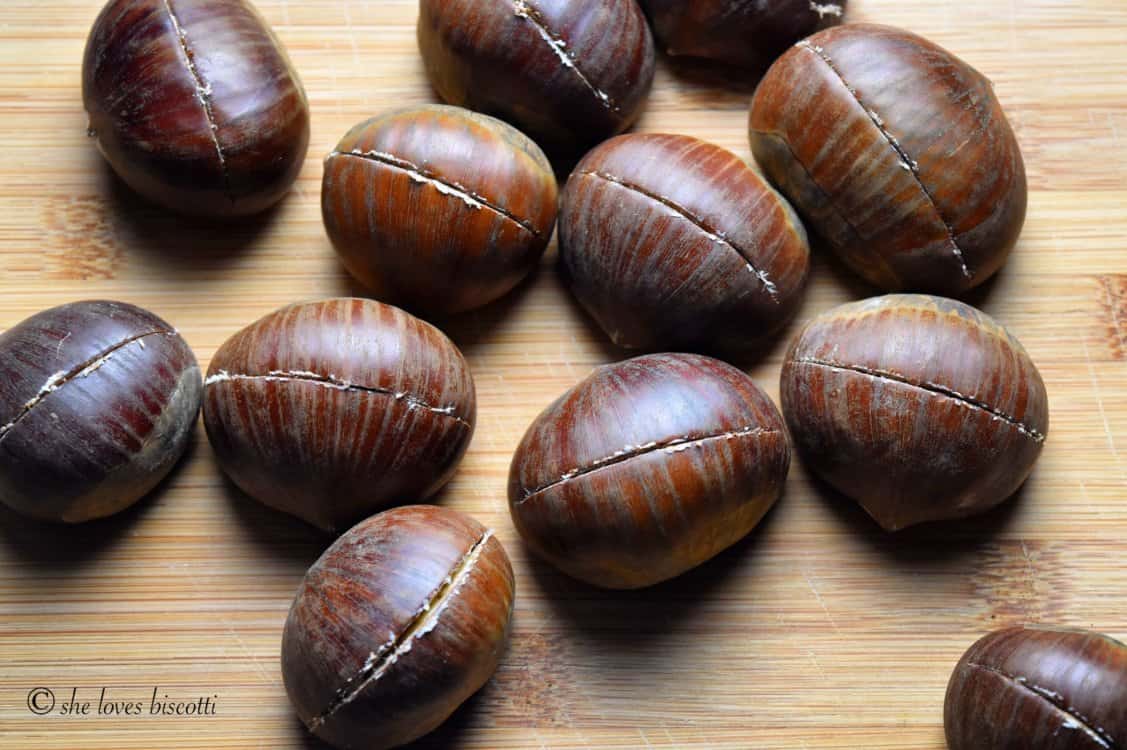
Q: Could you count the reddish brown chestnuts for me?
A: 12